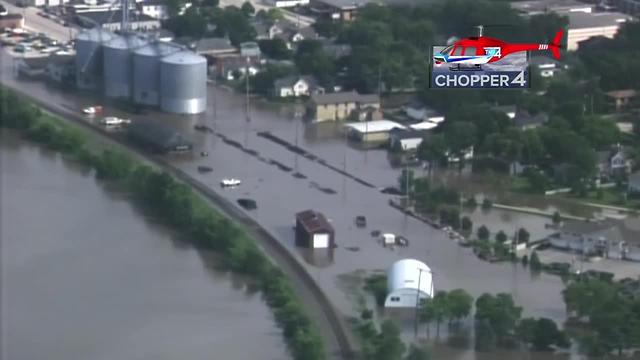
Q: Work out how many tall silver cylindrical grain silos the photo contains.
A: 4